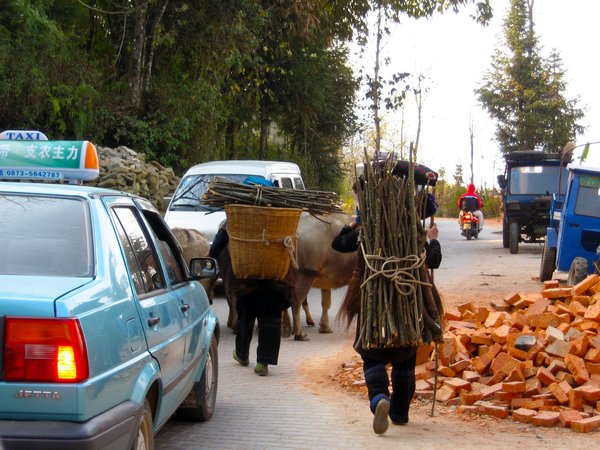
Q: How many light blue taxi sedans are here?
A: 1